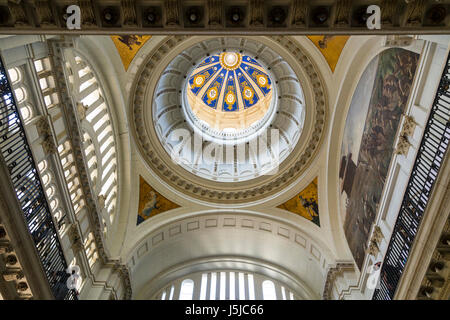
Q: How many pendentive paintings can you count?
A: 4